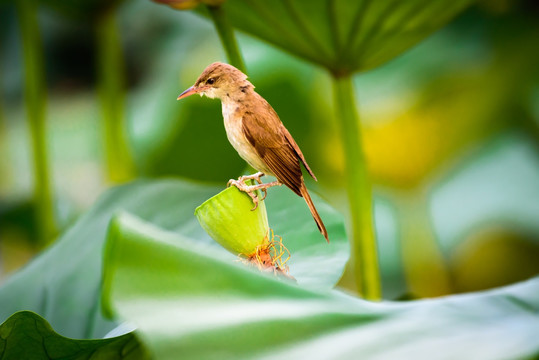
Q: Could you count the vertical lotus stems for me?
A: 4